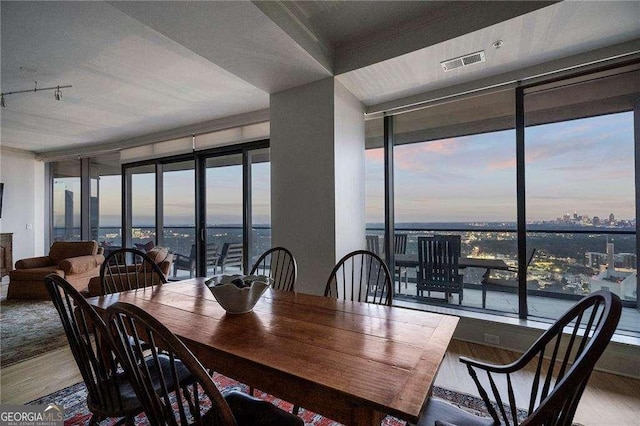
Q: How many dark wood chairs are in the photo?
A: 6